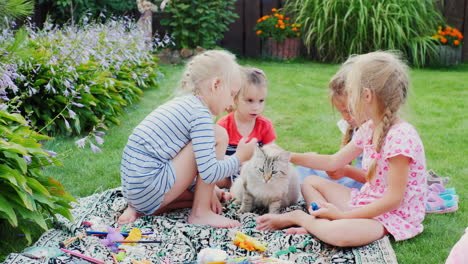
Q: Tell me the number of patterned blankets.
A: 1